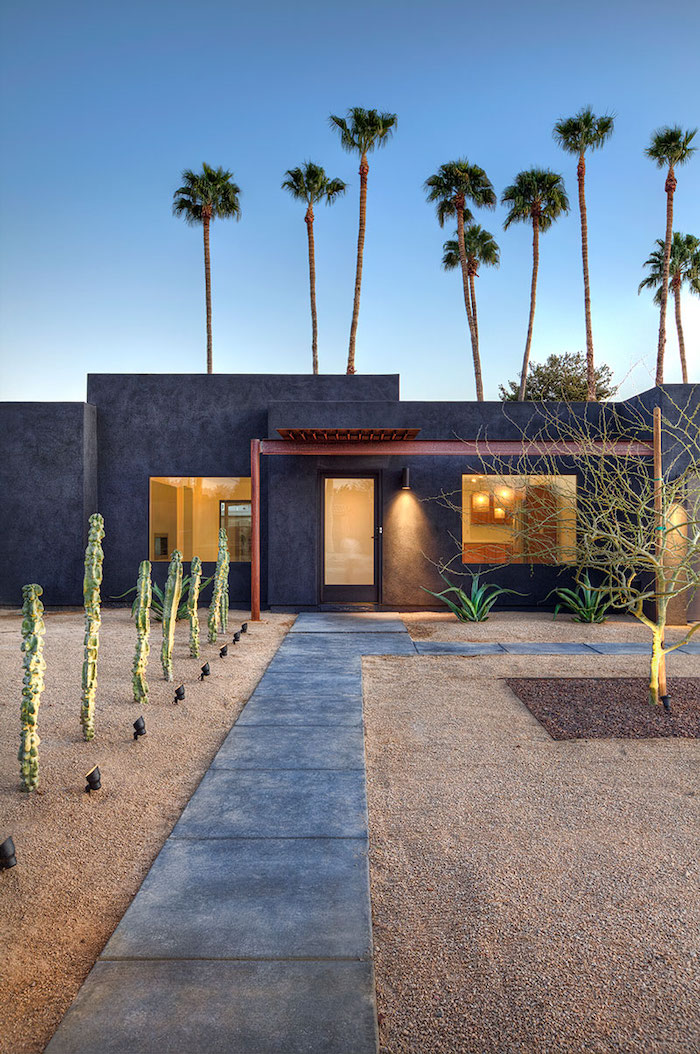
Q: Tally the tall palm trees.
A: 9